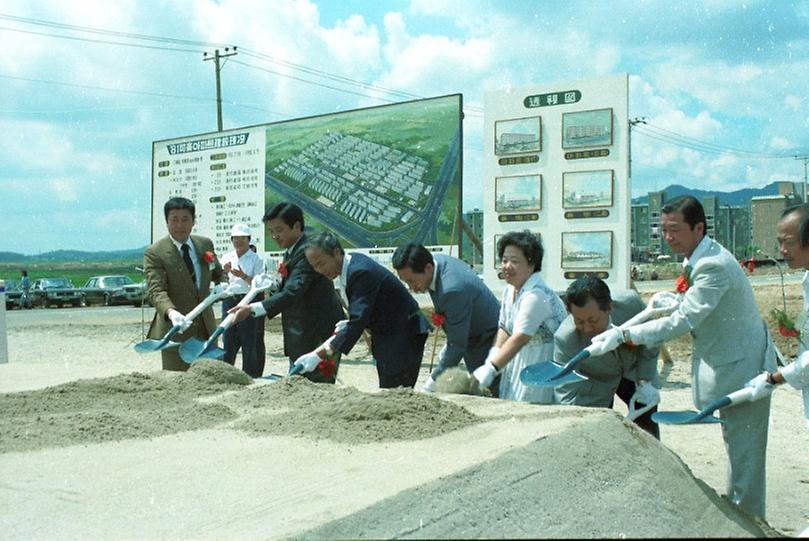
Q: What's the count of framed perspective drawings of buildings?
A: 6